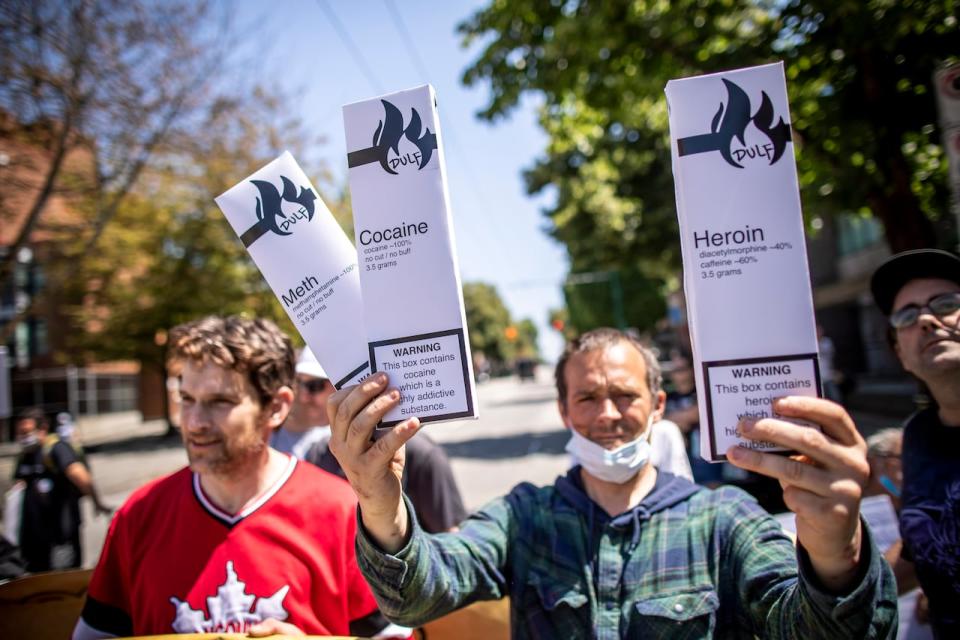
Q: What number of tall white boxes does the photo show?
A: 3